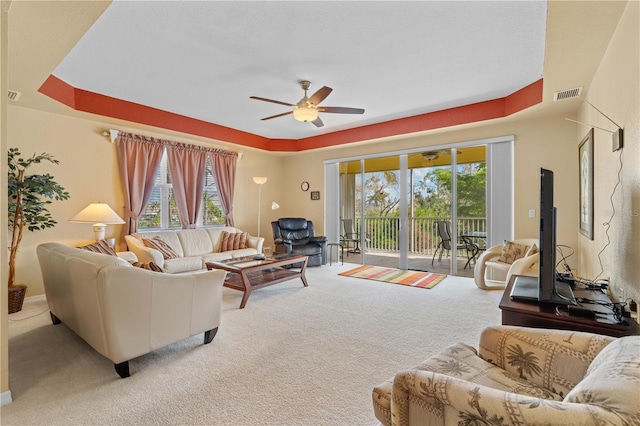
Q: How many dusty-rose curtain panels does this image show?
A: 3